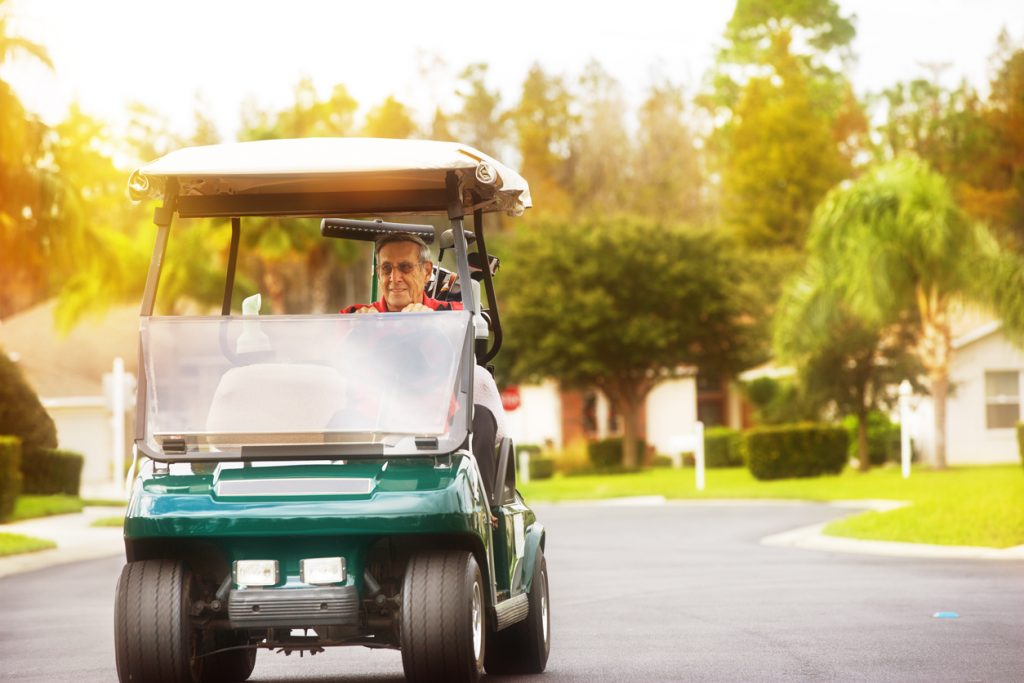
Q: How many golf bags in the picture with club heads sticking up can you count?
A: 1